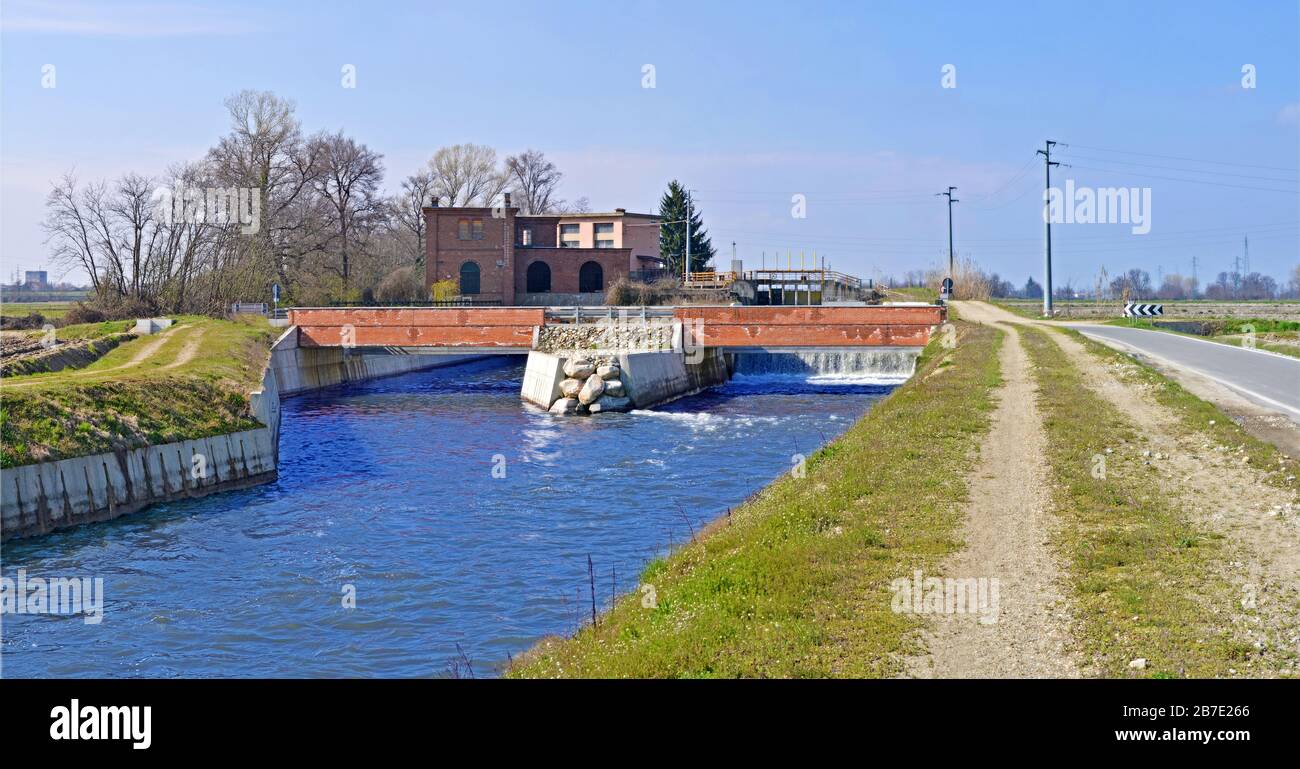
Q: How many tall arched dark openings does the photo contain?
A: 3